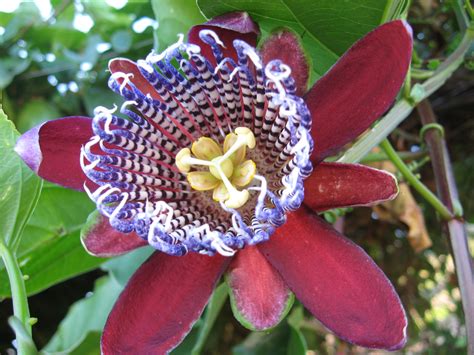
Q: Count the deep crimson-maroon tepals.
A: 10